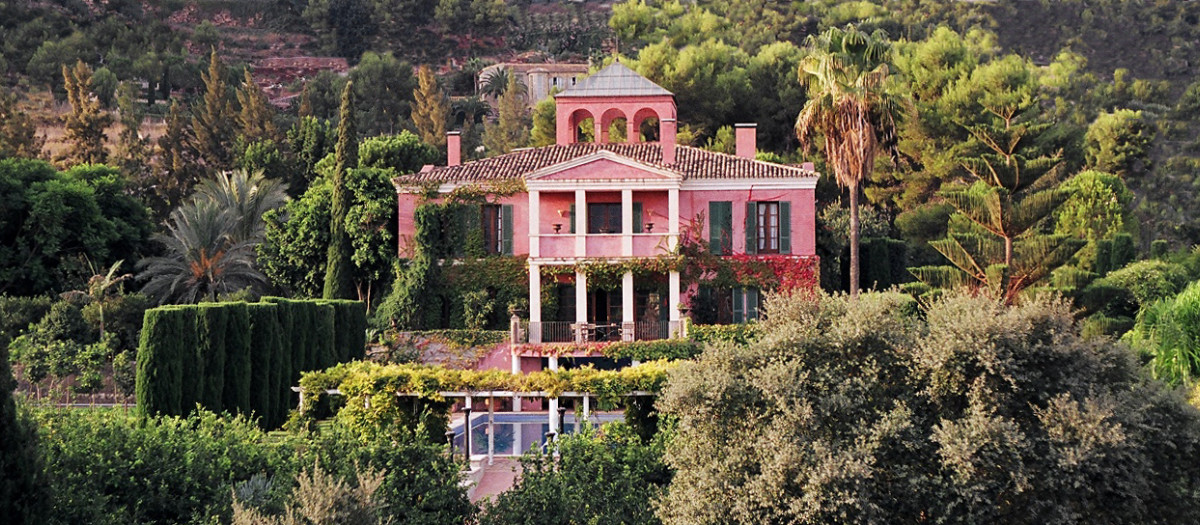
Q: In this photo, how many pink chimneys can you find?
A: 3